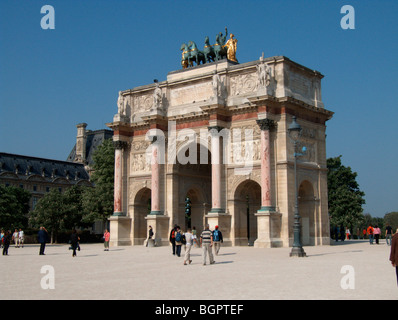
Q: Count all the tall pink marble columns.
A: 4